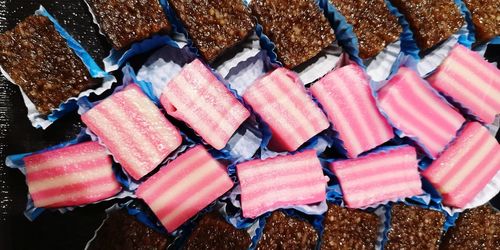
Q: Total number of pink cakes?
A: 11